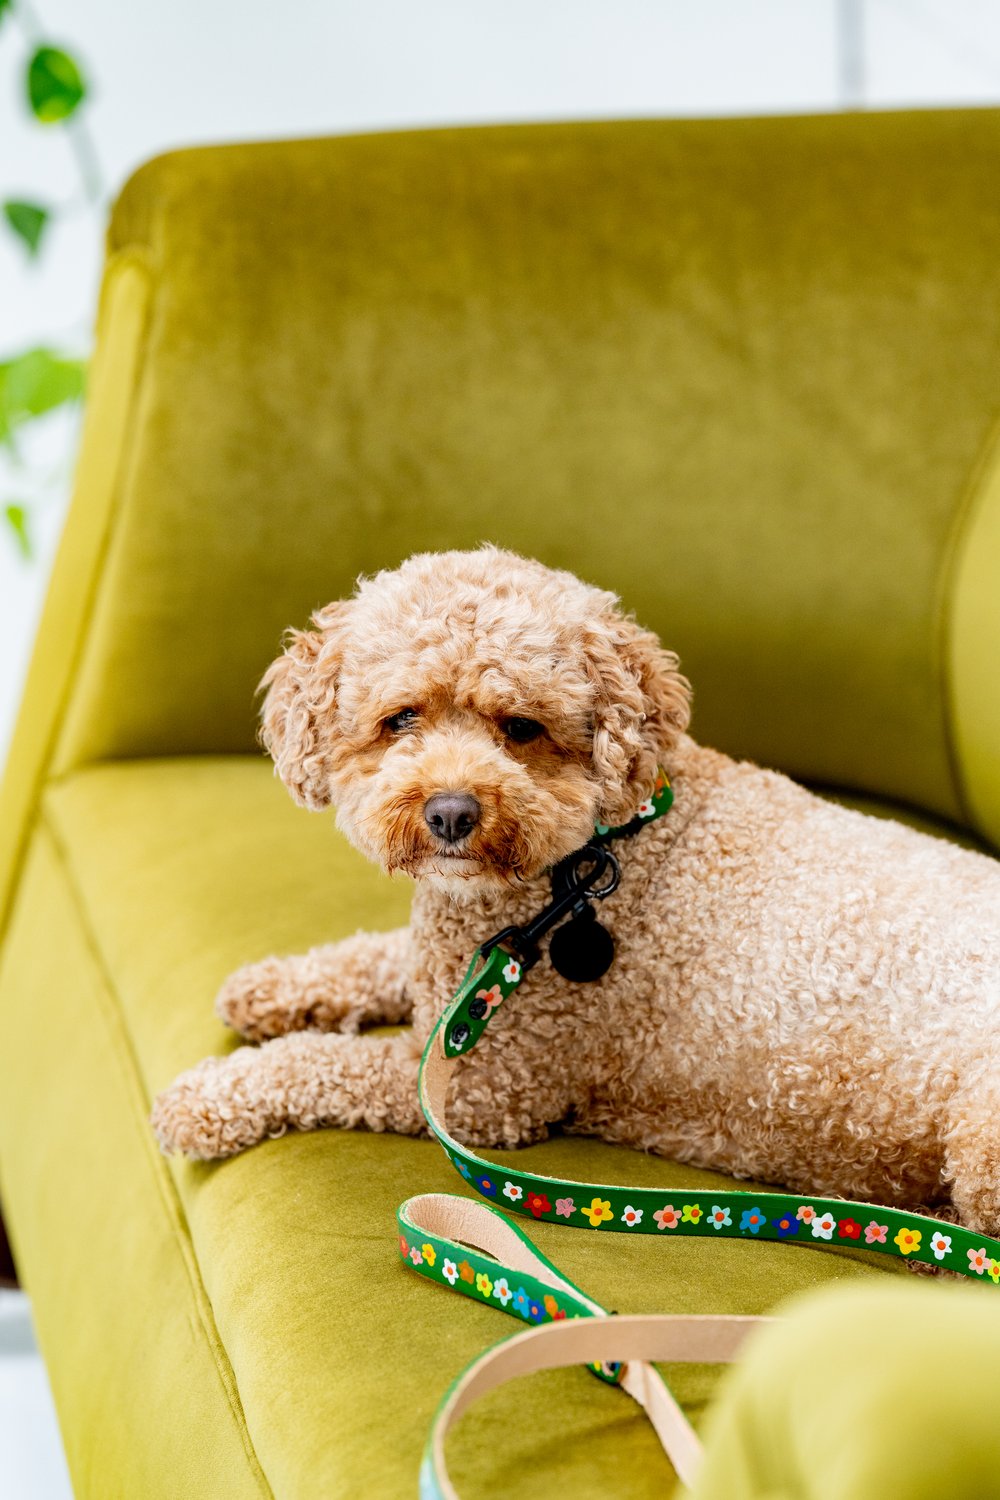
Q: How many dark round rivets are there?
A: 2